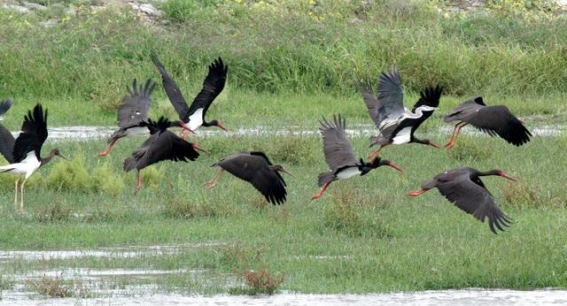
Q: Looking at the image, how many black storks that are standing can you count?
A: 1